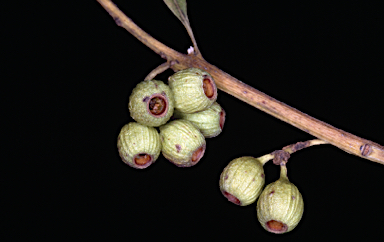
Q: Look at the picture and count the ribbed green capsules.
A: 7